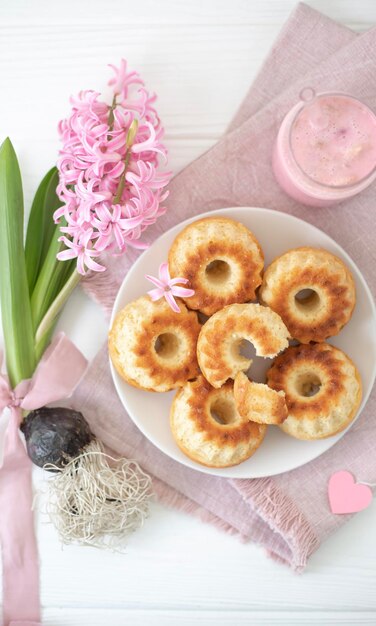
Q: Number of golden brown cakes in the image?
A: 6